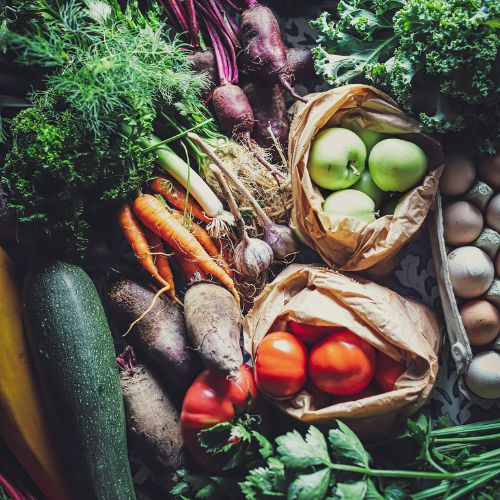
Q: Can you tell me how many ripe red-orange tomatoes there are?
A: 5